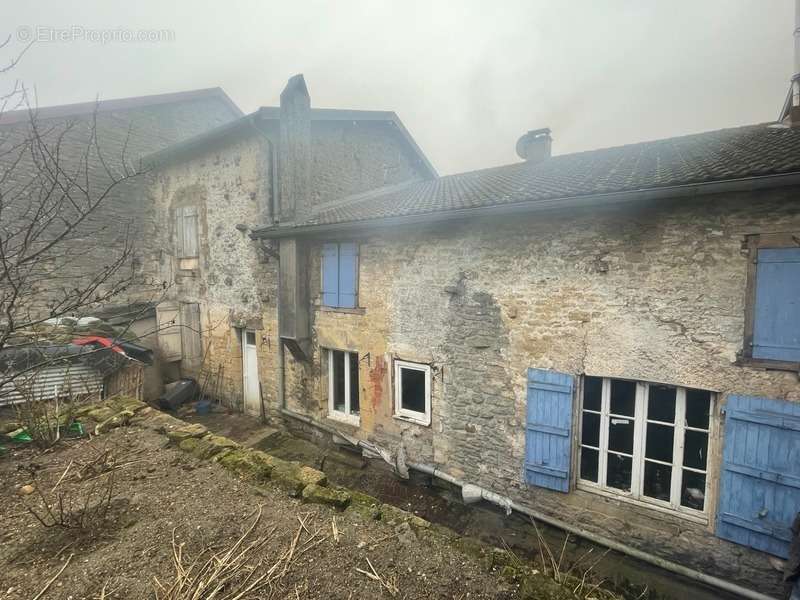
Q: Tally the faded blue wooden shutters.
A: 5